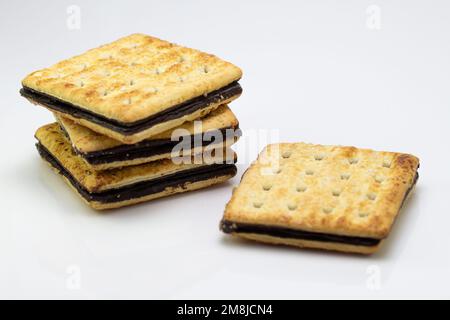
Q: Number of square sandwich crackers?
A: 4